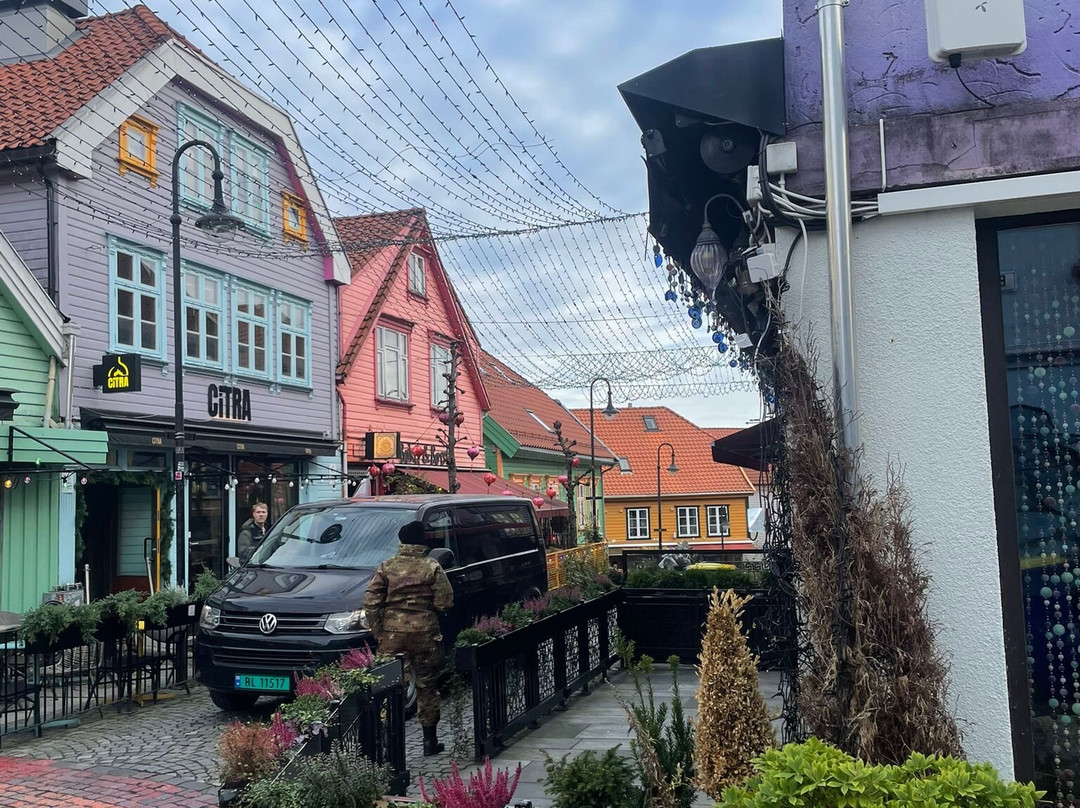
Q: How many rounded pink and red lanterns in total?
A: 12